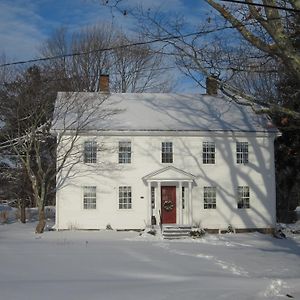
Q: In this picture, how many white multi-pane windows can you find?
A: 9